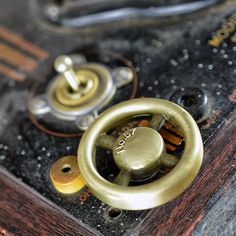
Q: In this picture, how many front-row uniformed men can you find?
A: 0